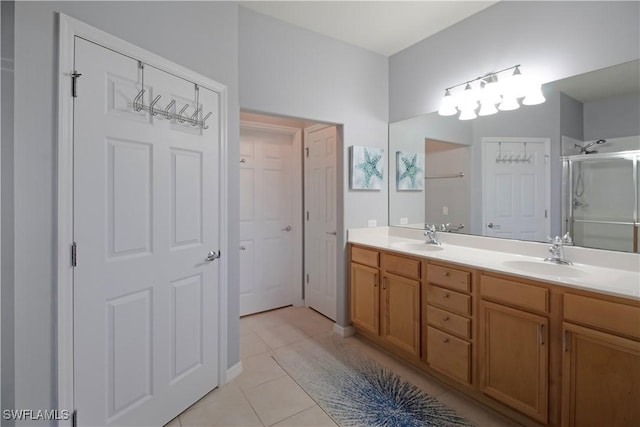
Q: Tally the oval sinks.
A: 2